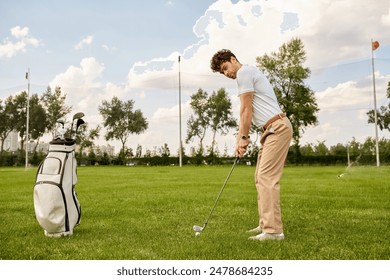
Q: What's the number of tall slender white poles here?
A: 3